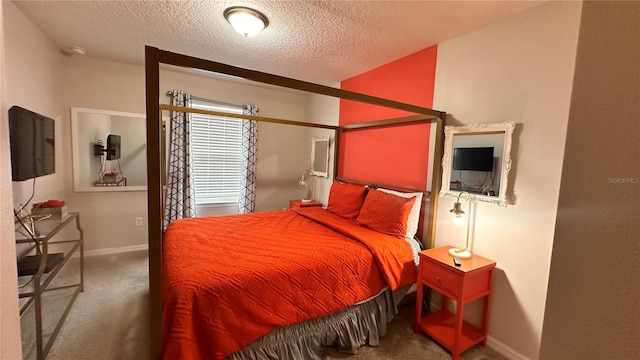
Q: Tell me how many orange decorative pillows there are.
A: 2